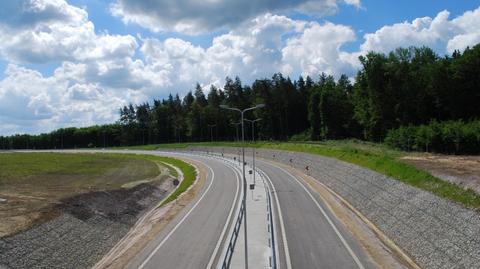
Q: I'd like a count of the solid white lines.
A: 4